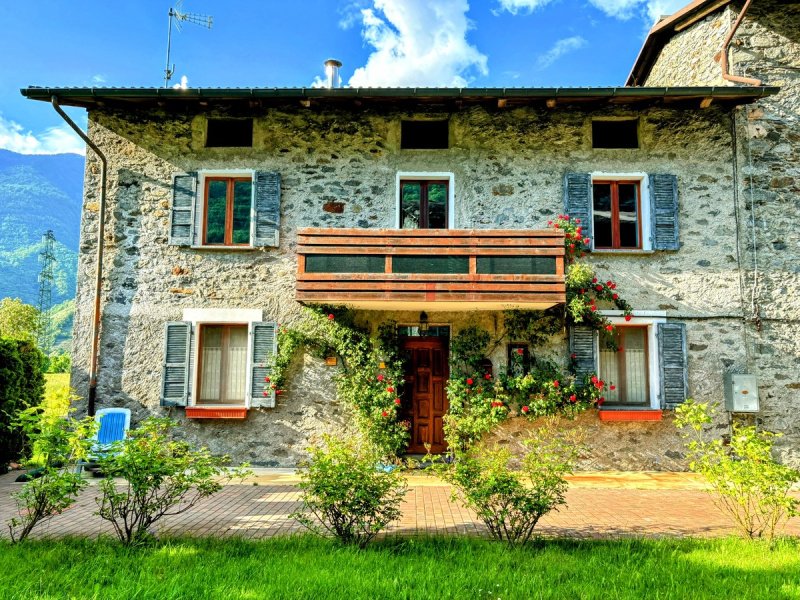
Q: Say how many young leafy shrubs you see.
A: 5